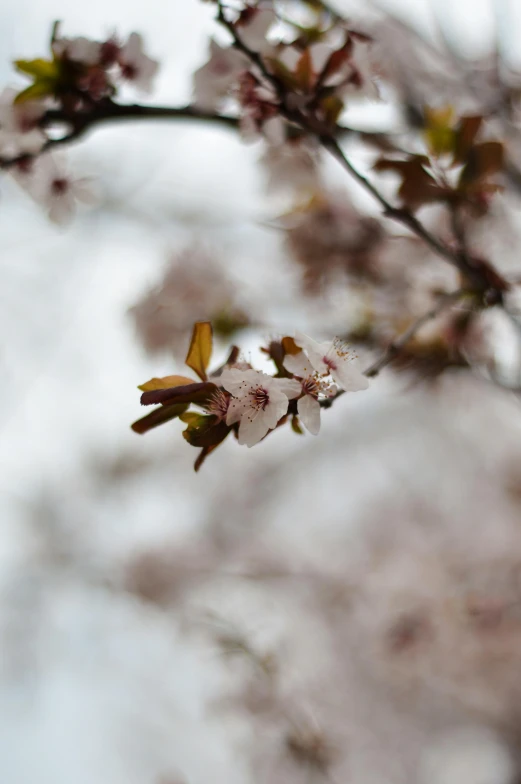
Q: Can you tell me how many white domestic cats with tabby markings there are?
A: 0